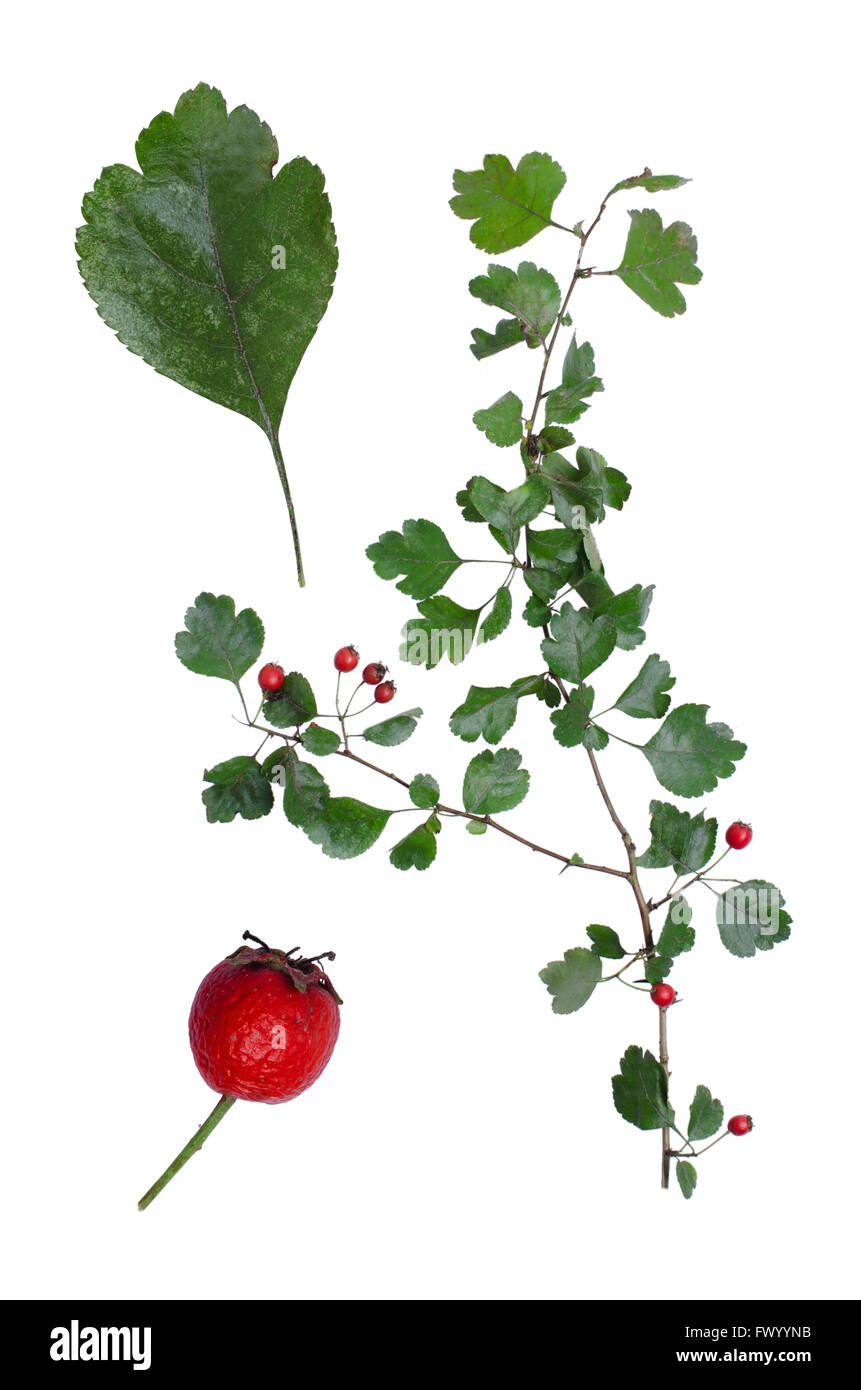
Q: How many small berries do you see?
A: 7